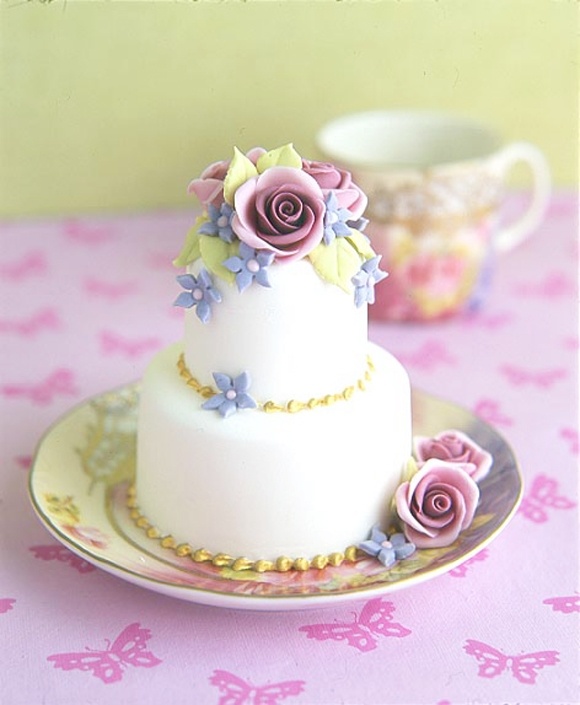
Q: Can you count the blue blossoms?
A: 7